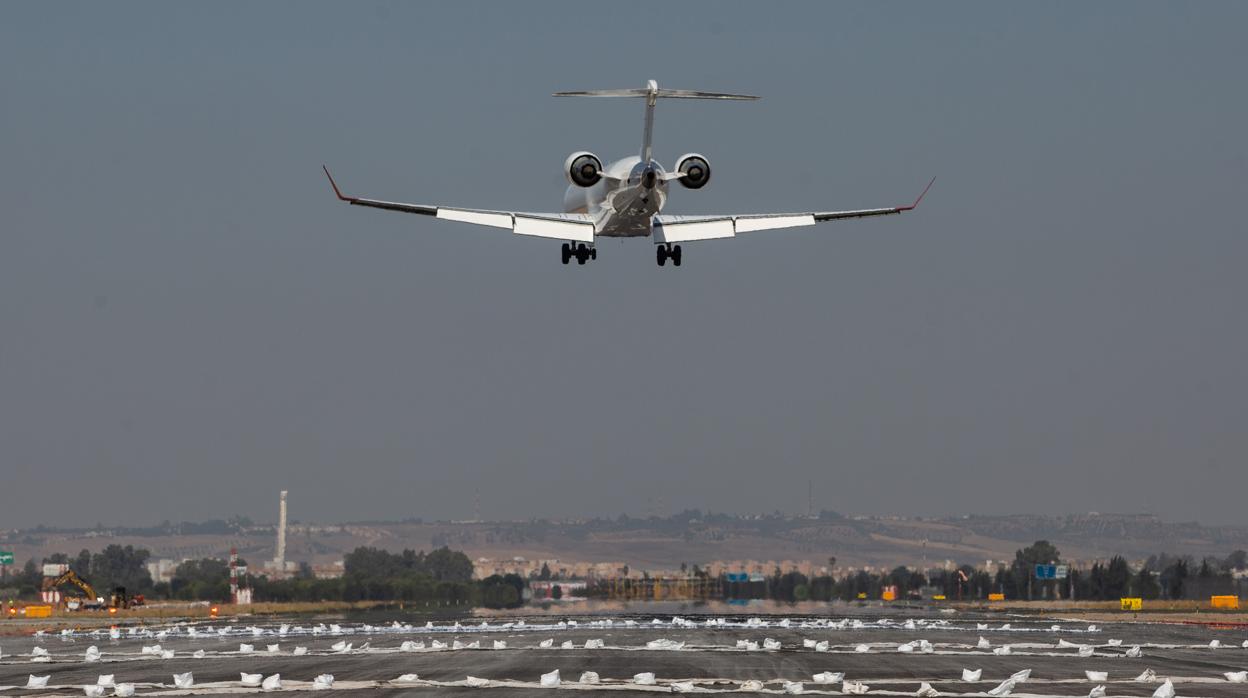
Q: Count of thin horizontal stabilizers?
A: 2